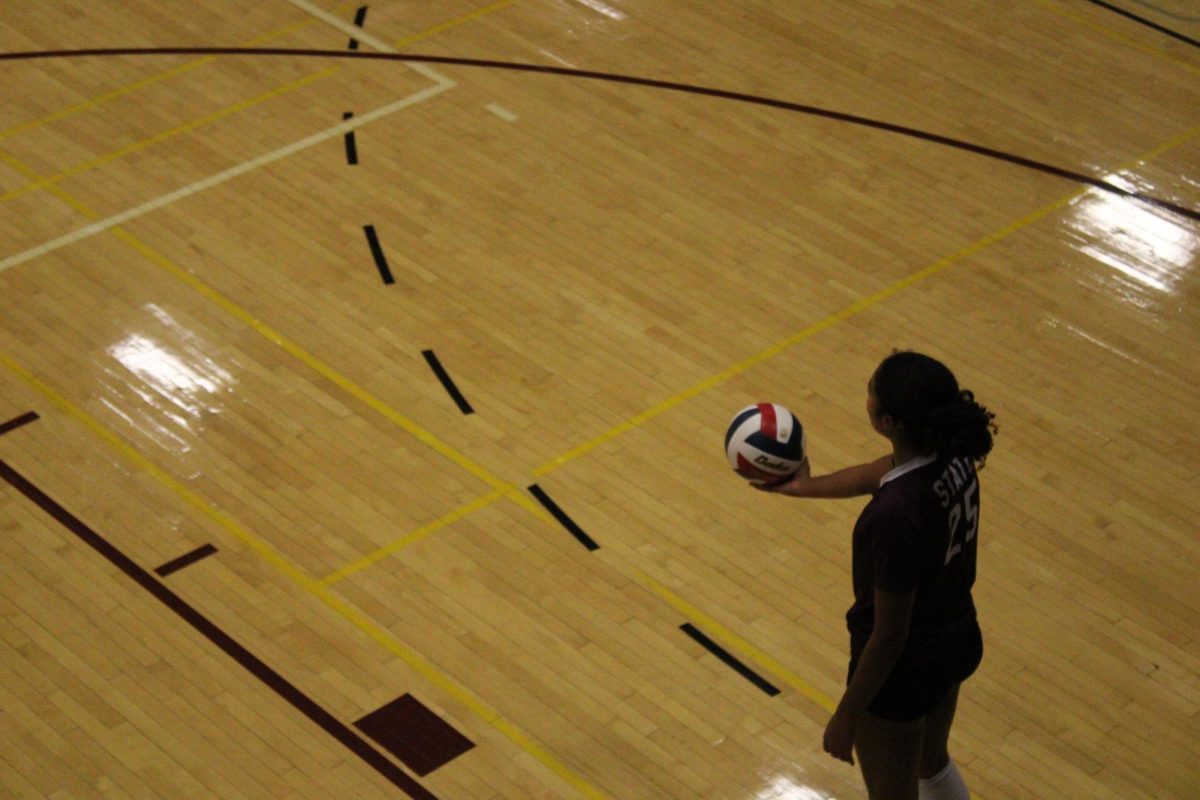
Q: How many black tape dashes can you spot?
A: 6